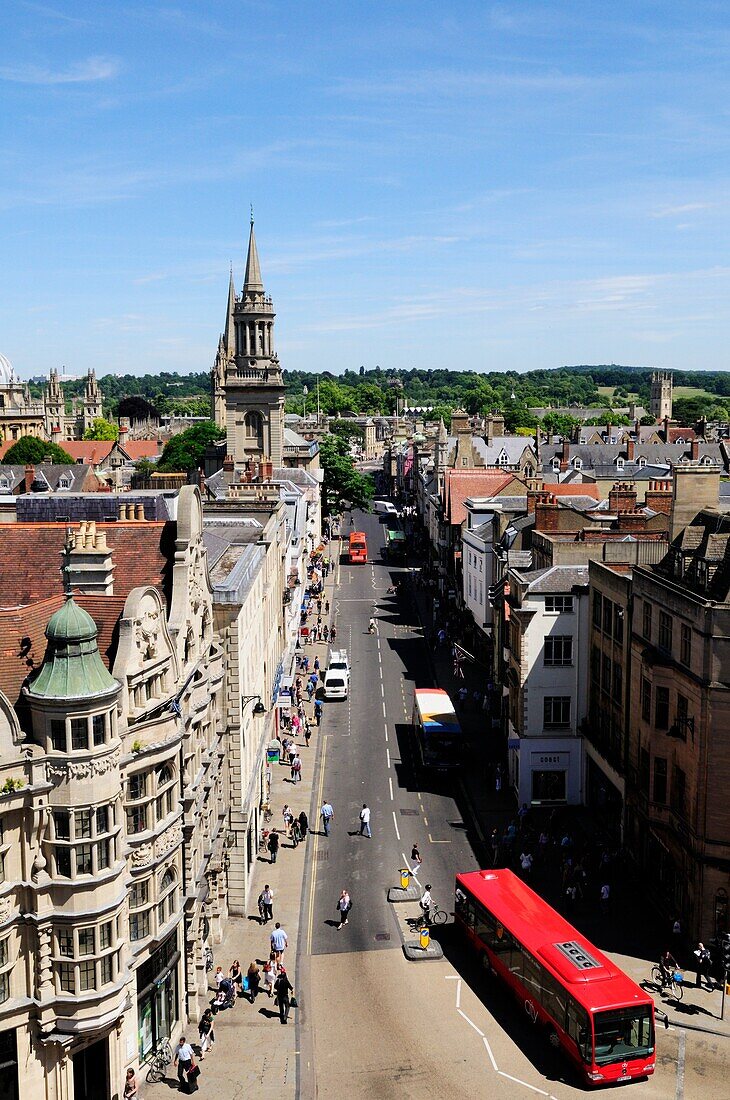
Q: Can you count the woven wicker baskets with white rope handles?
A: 0